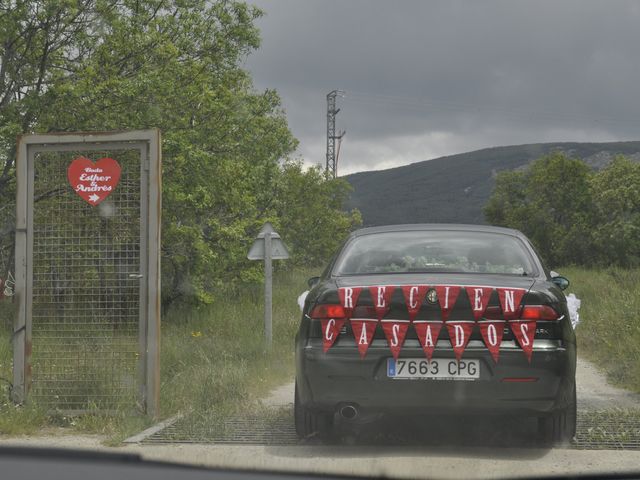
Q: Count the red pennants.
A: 13